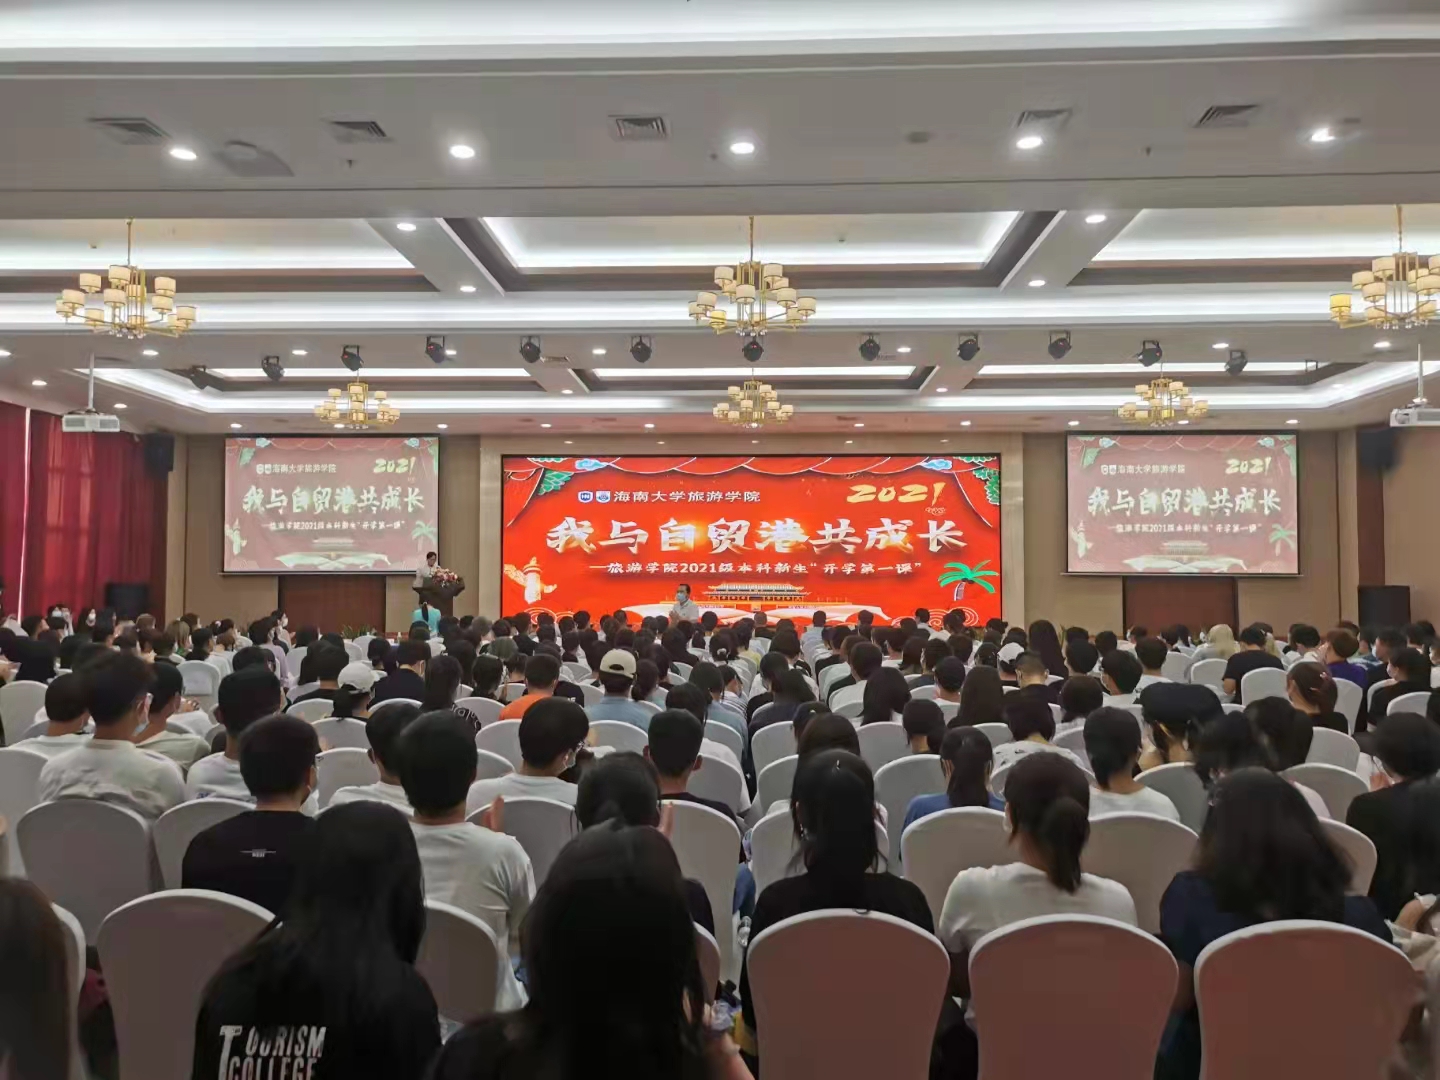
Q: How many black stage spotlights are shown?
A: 12